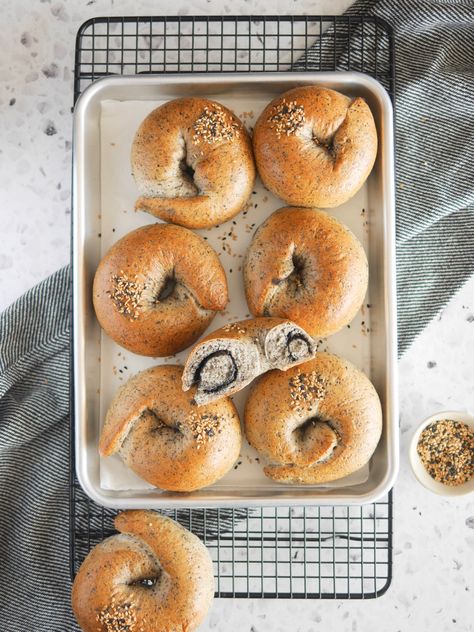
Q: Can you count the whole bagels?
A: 7